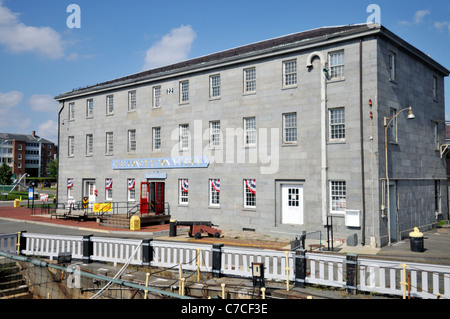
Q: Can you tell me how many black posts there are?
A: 6